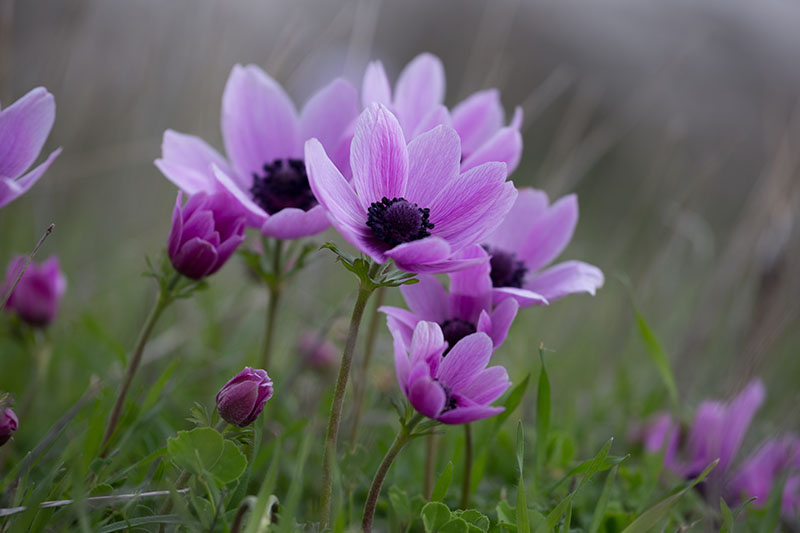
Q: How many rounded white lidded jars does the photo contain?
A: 0